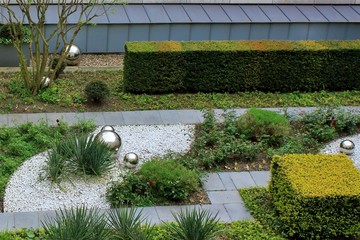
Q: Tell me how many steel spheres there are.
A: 6